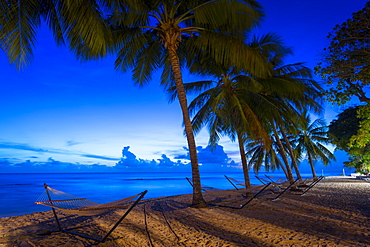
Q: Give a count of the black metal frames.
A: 5